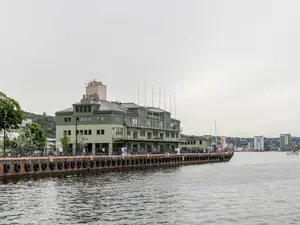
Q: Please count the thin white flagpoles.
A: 7